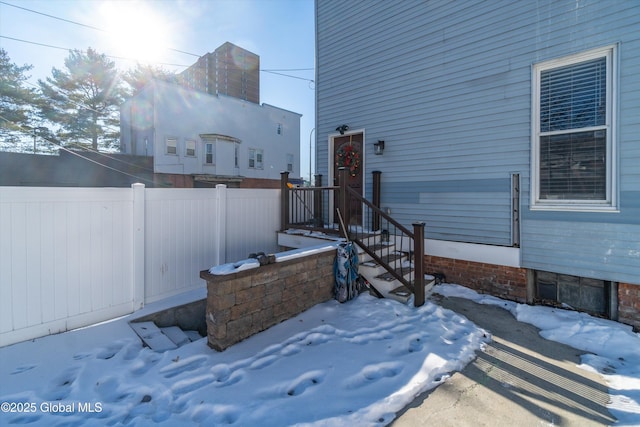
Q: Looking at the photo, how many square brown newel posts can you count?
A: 5